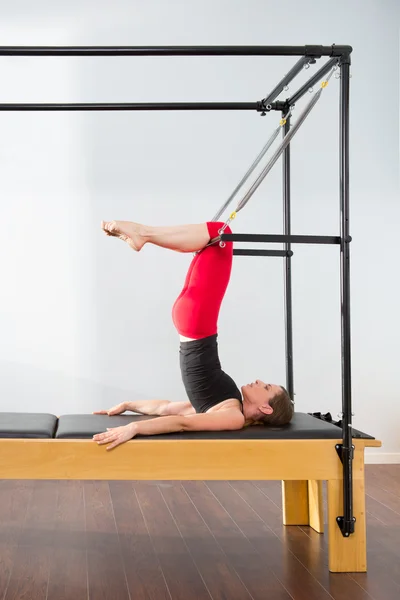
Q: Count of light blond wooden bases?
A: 2